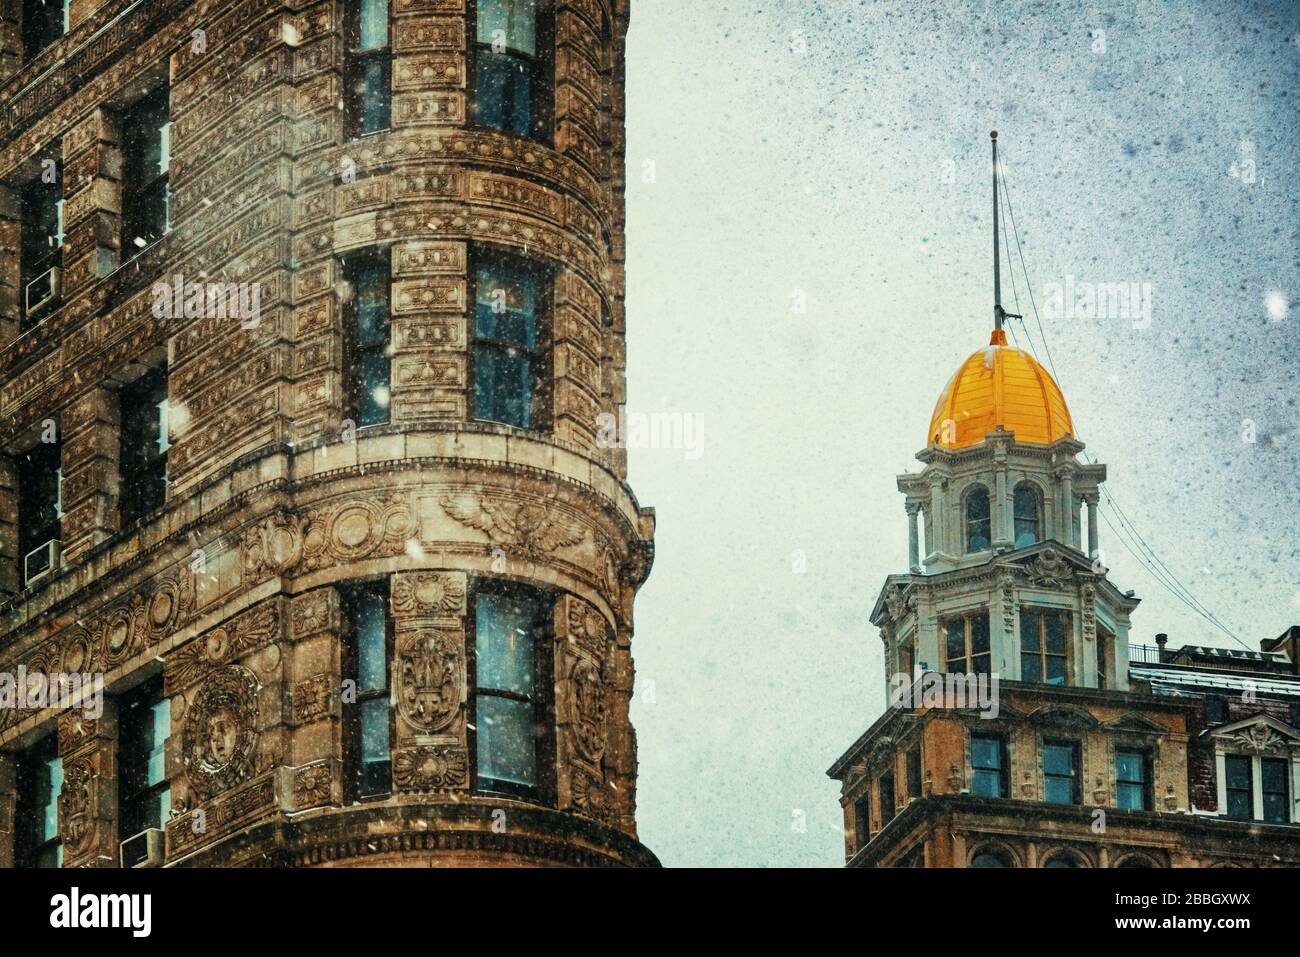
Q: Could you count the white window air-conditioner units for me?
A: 3